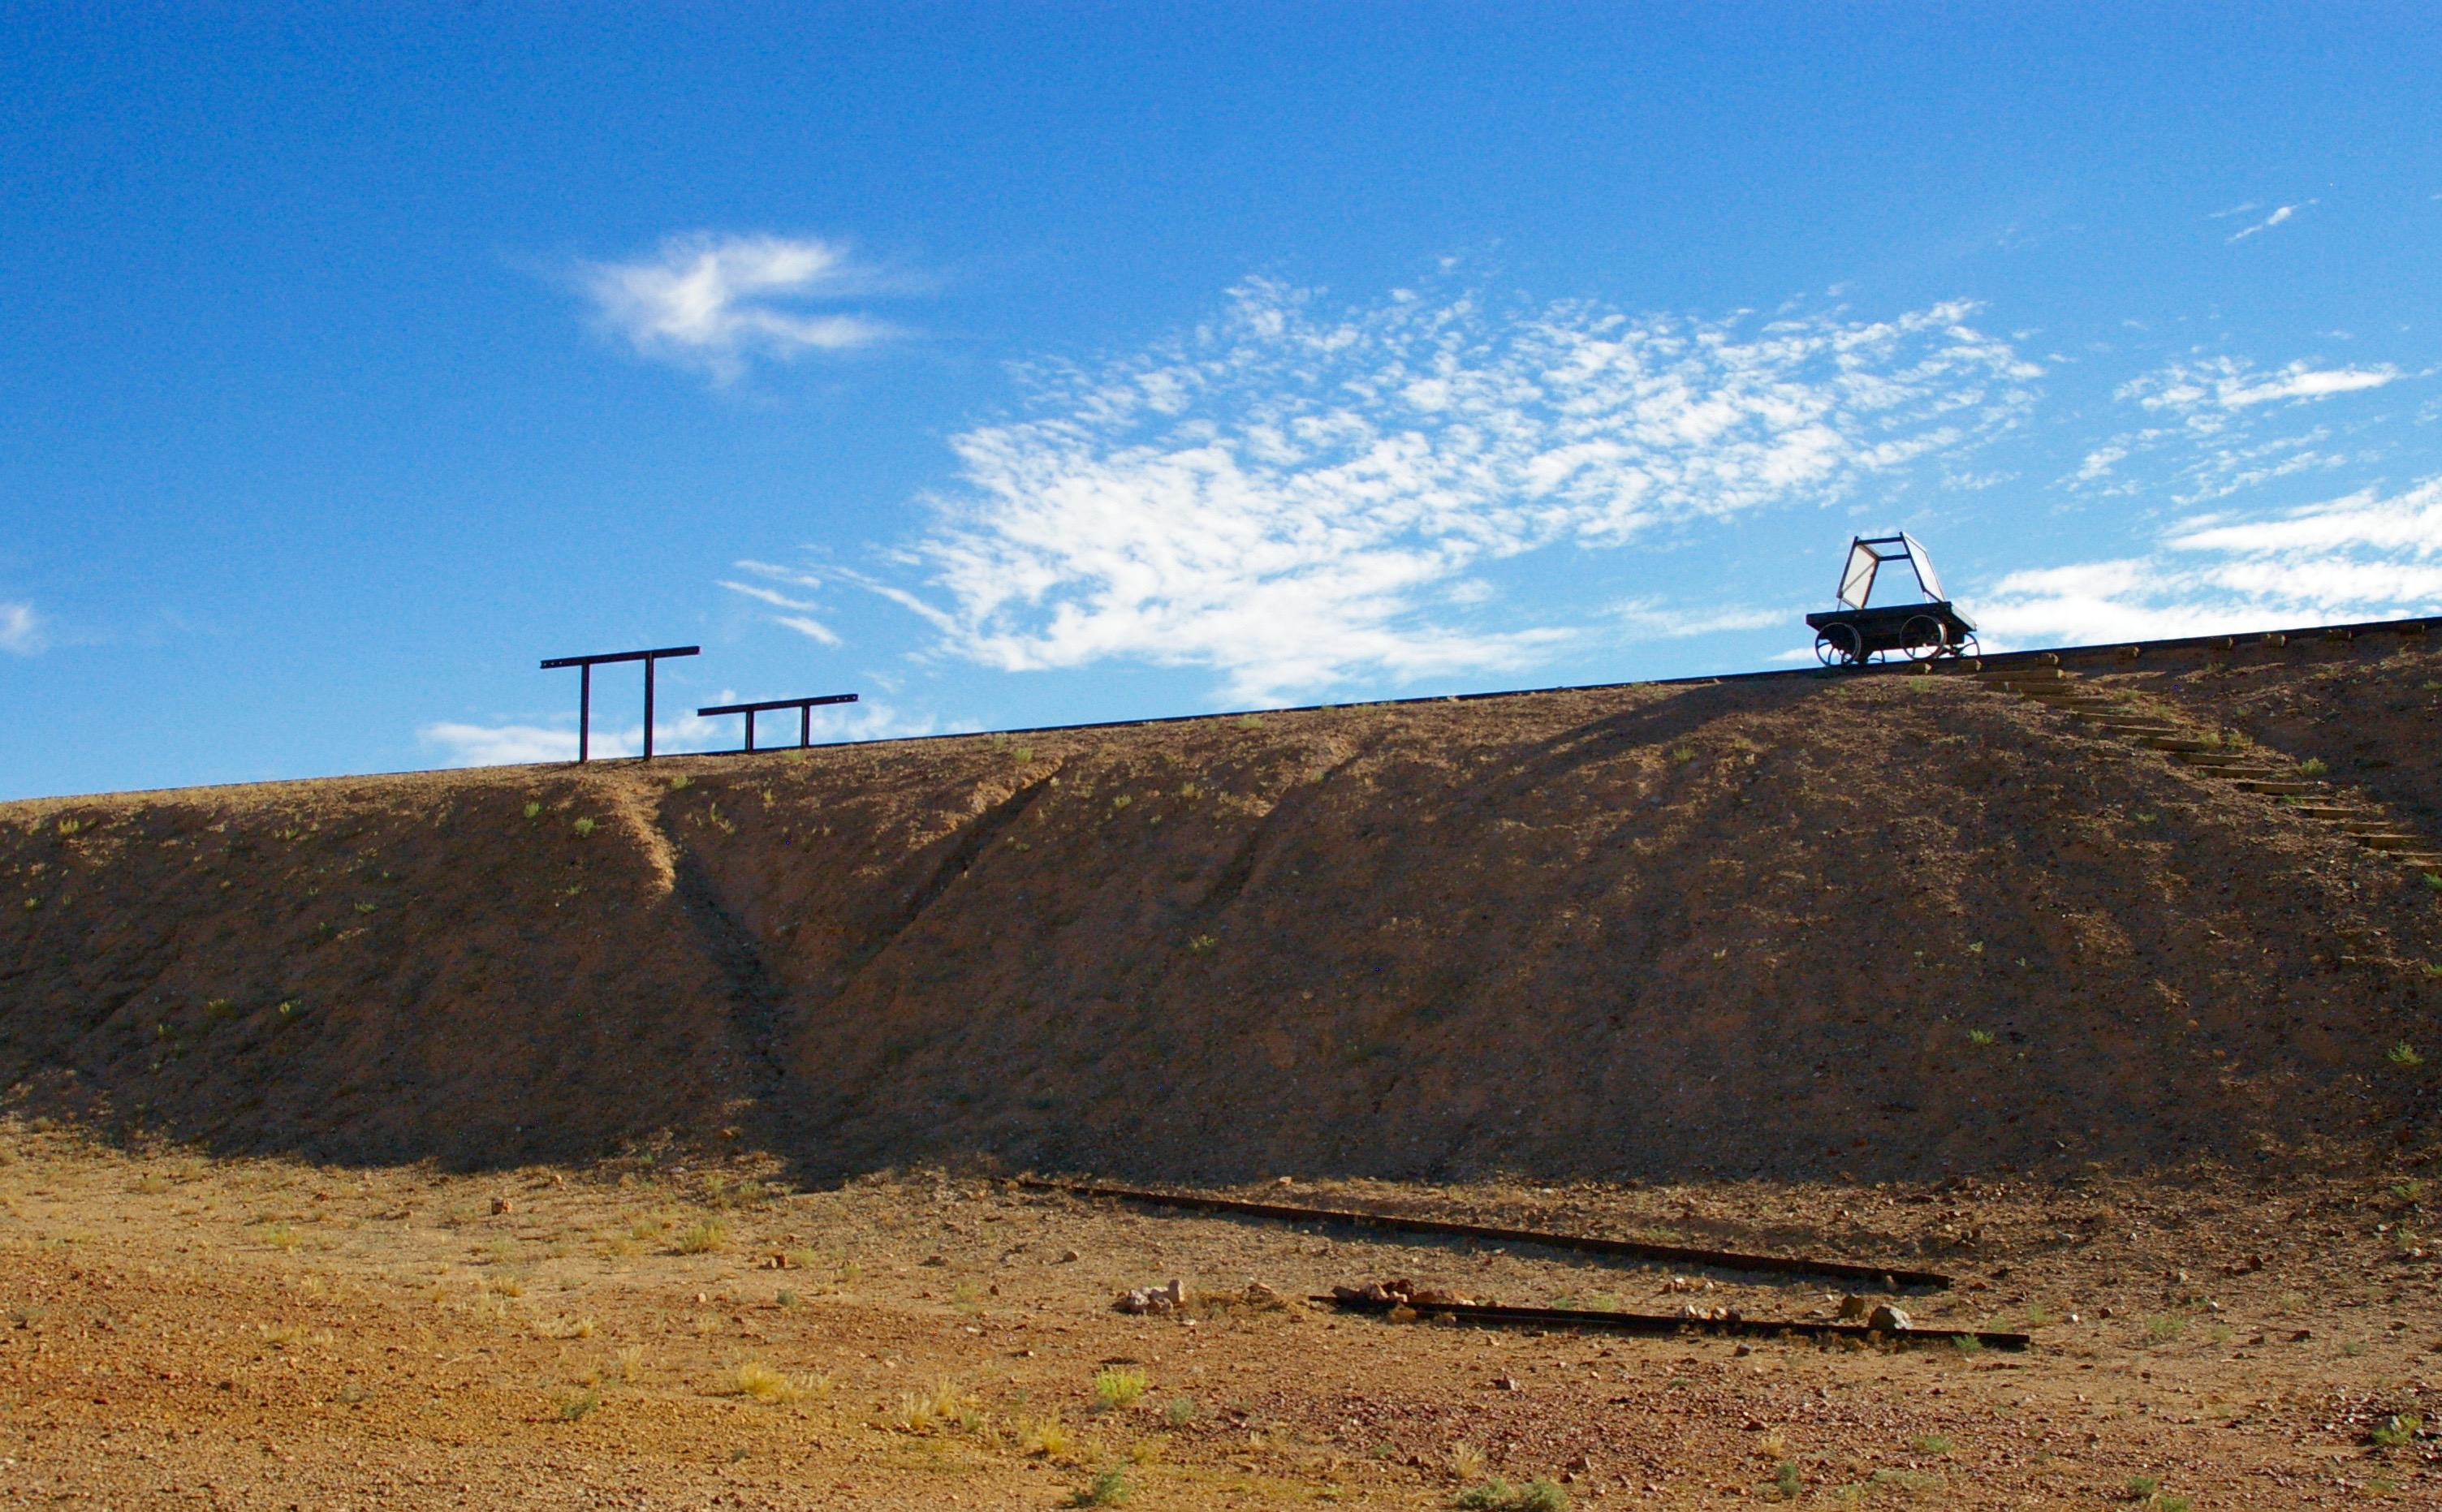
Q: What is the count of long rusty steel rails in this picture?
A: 2